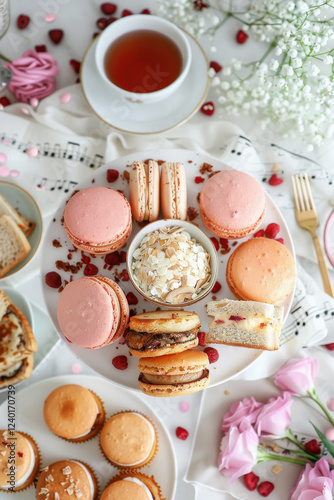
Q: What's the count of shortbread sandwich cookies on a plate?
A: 2